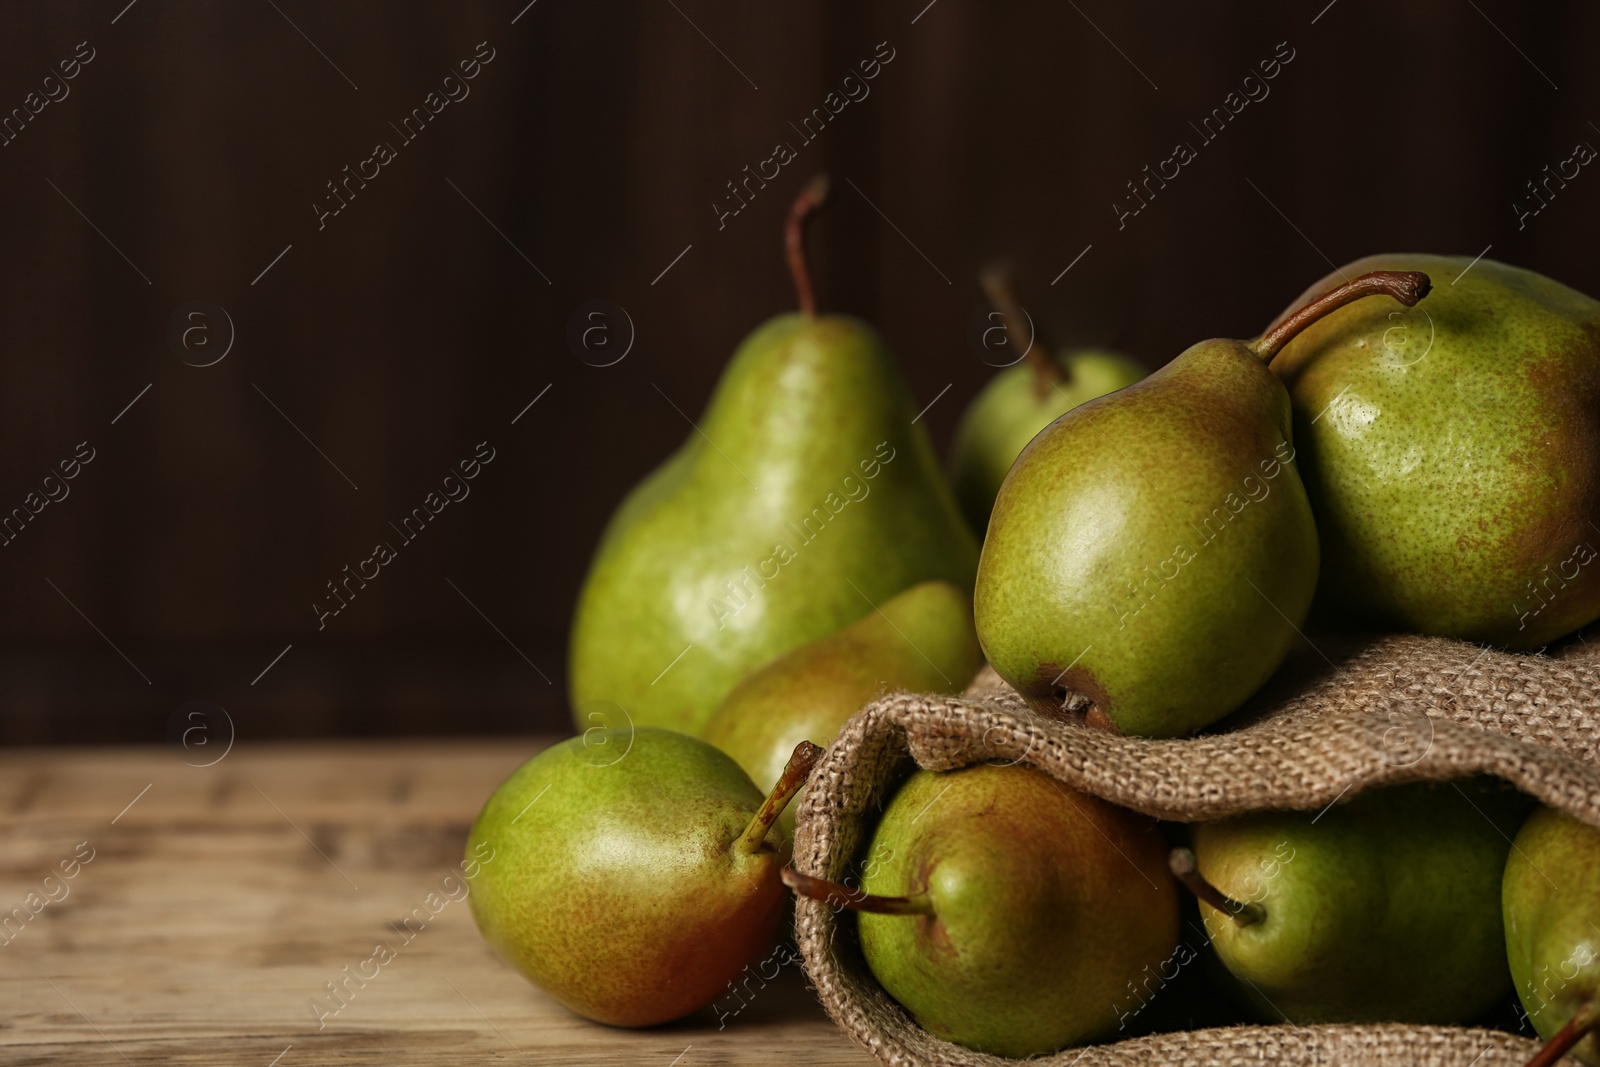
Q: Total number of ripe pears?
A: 9